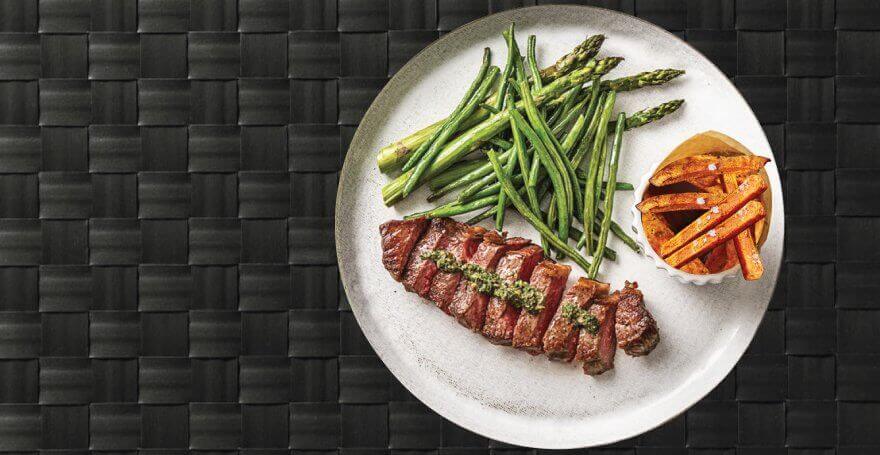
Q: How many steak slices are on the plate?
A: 9